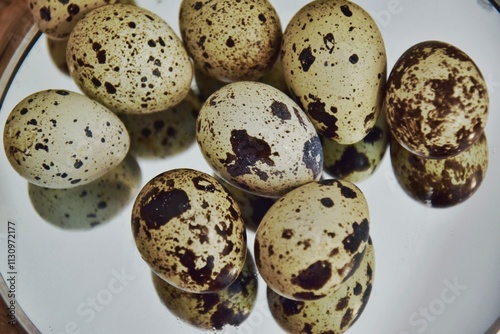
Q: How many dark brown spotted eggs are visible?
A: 9